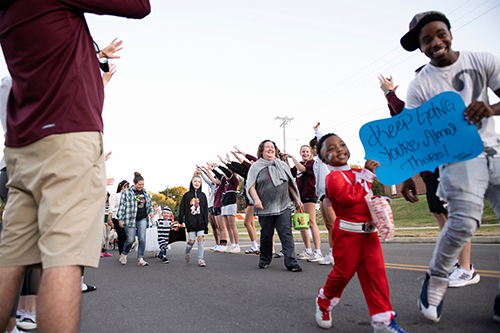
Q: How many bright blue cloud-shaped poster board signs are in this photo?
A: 1